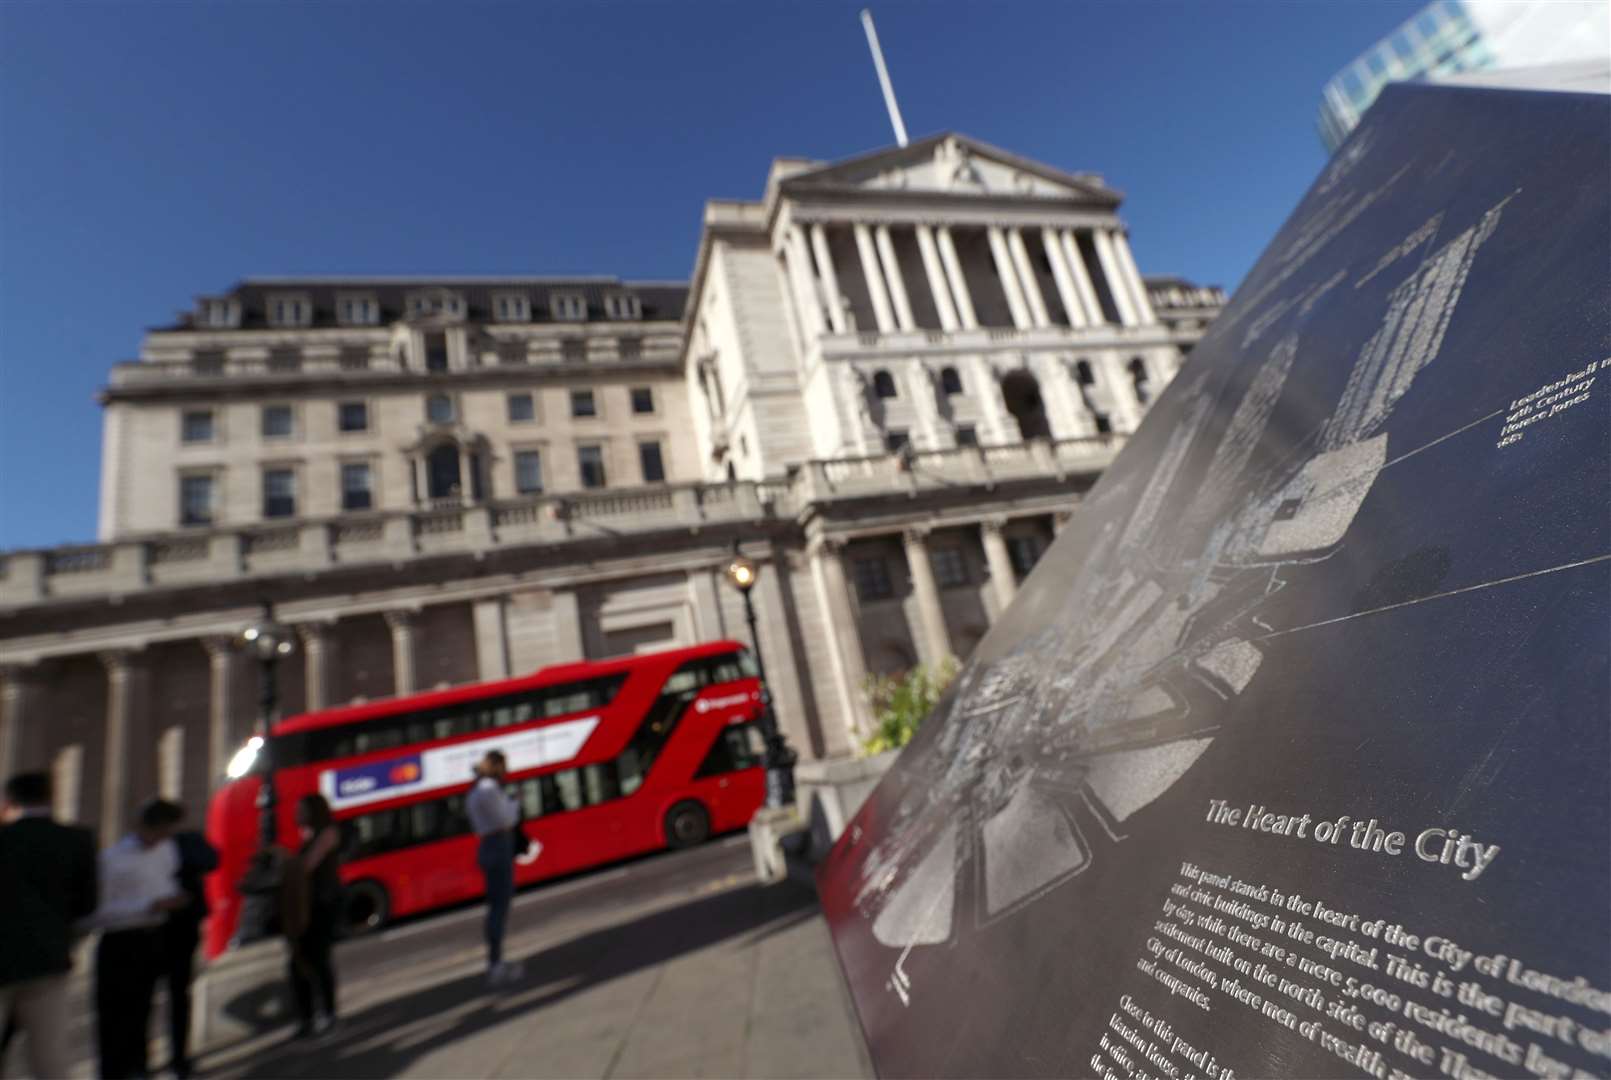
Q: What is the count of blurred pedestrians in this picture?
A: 5